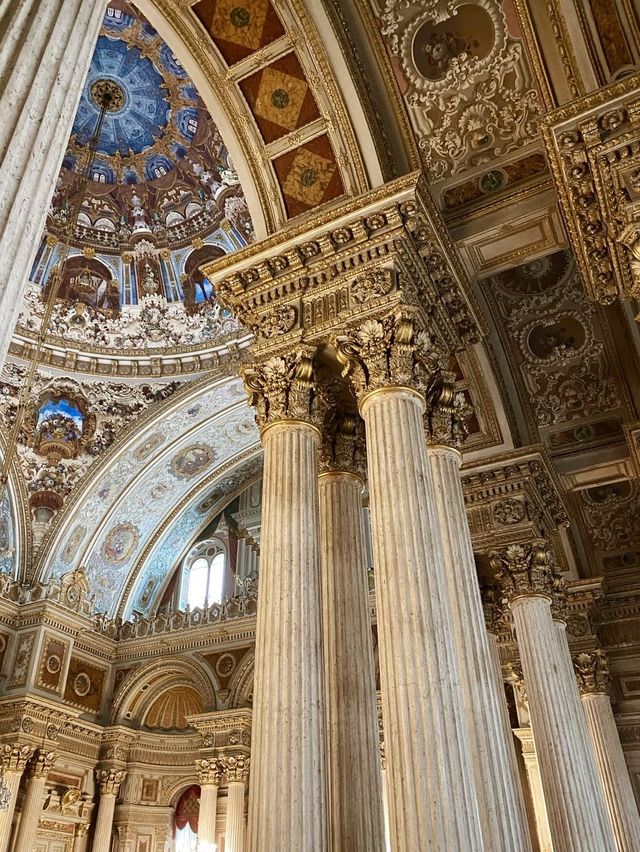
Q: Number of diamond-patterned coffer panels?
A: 3